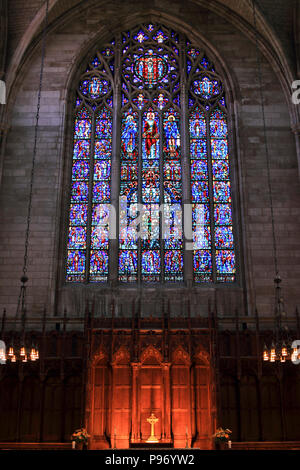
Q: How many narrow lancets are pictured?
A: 7